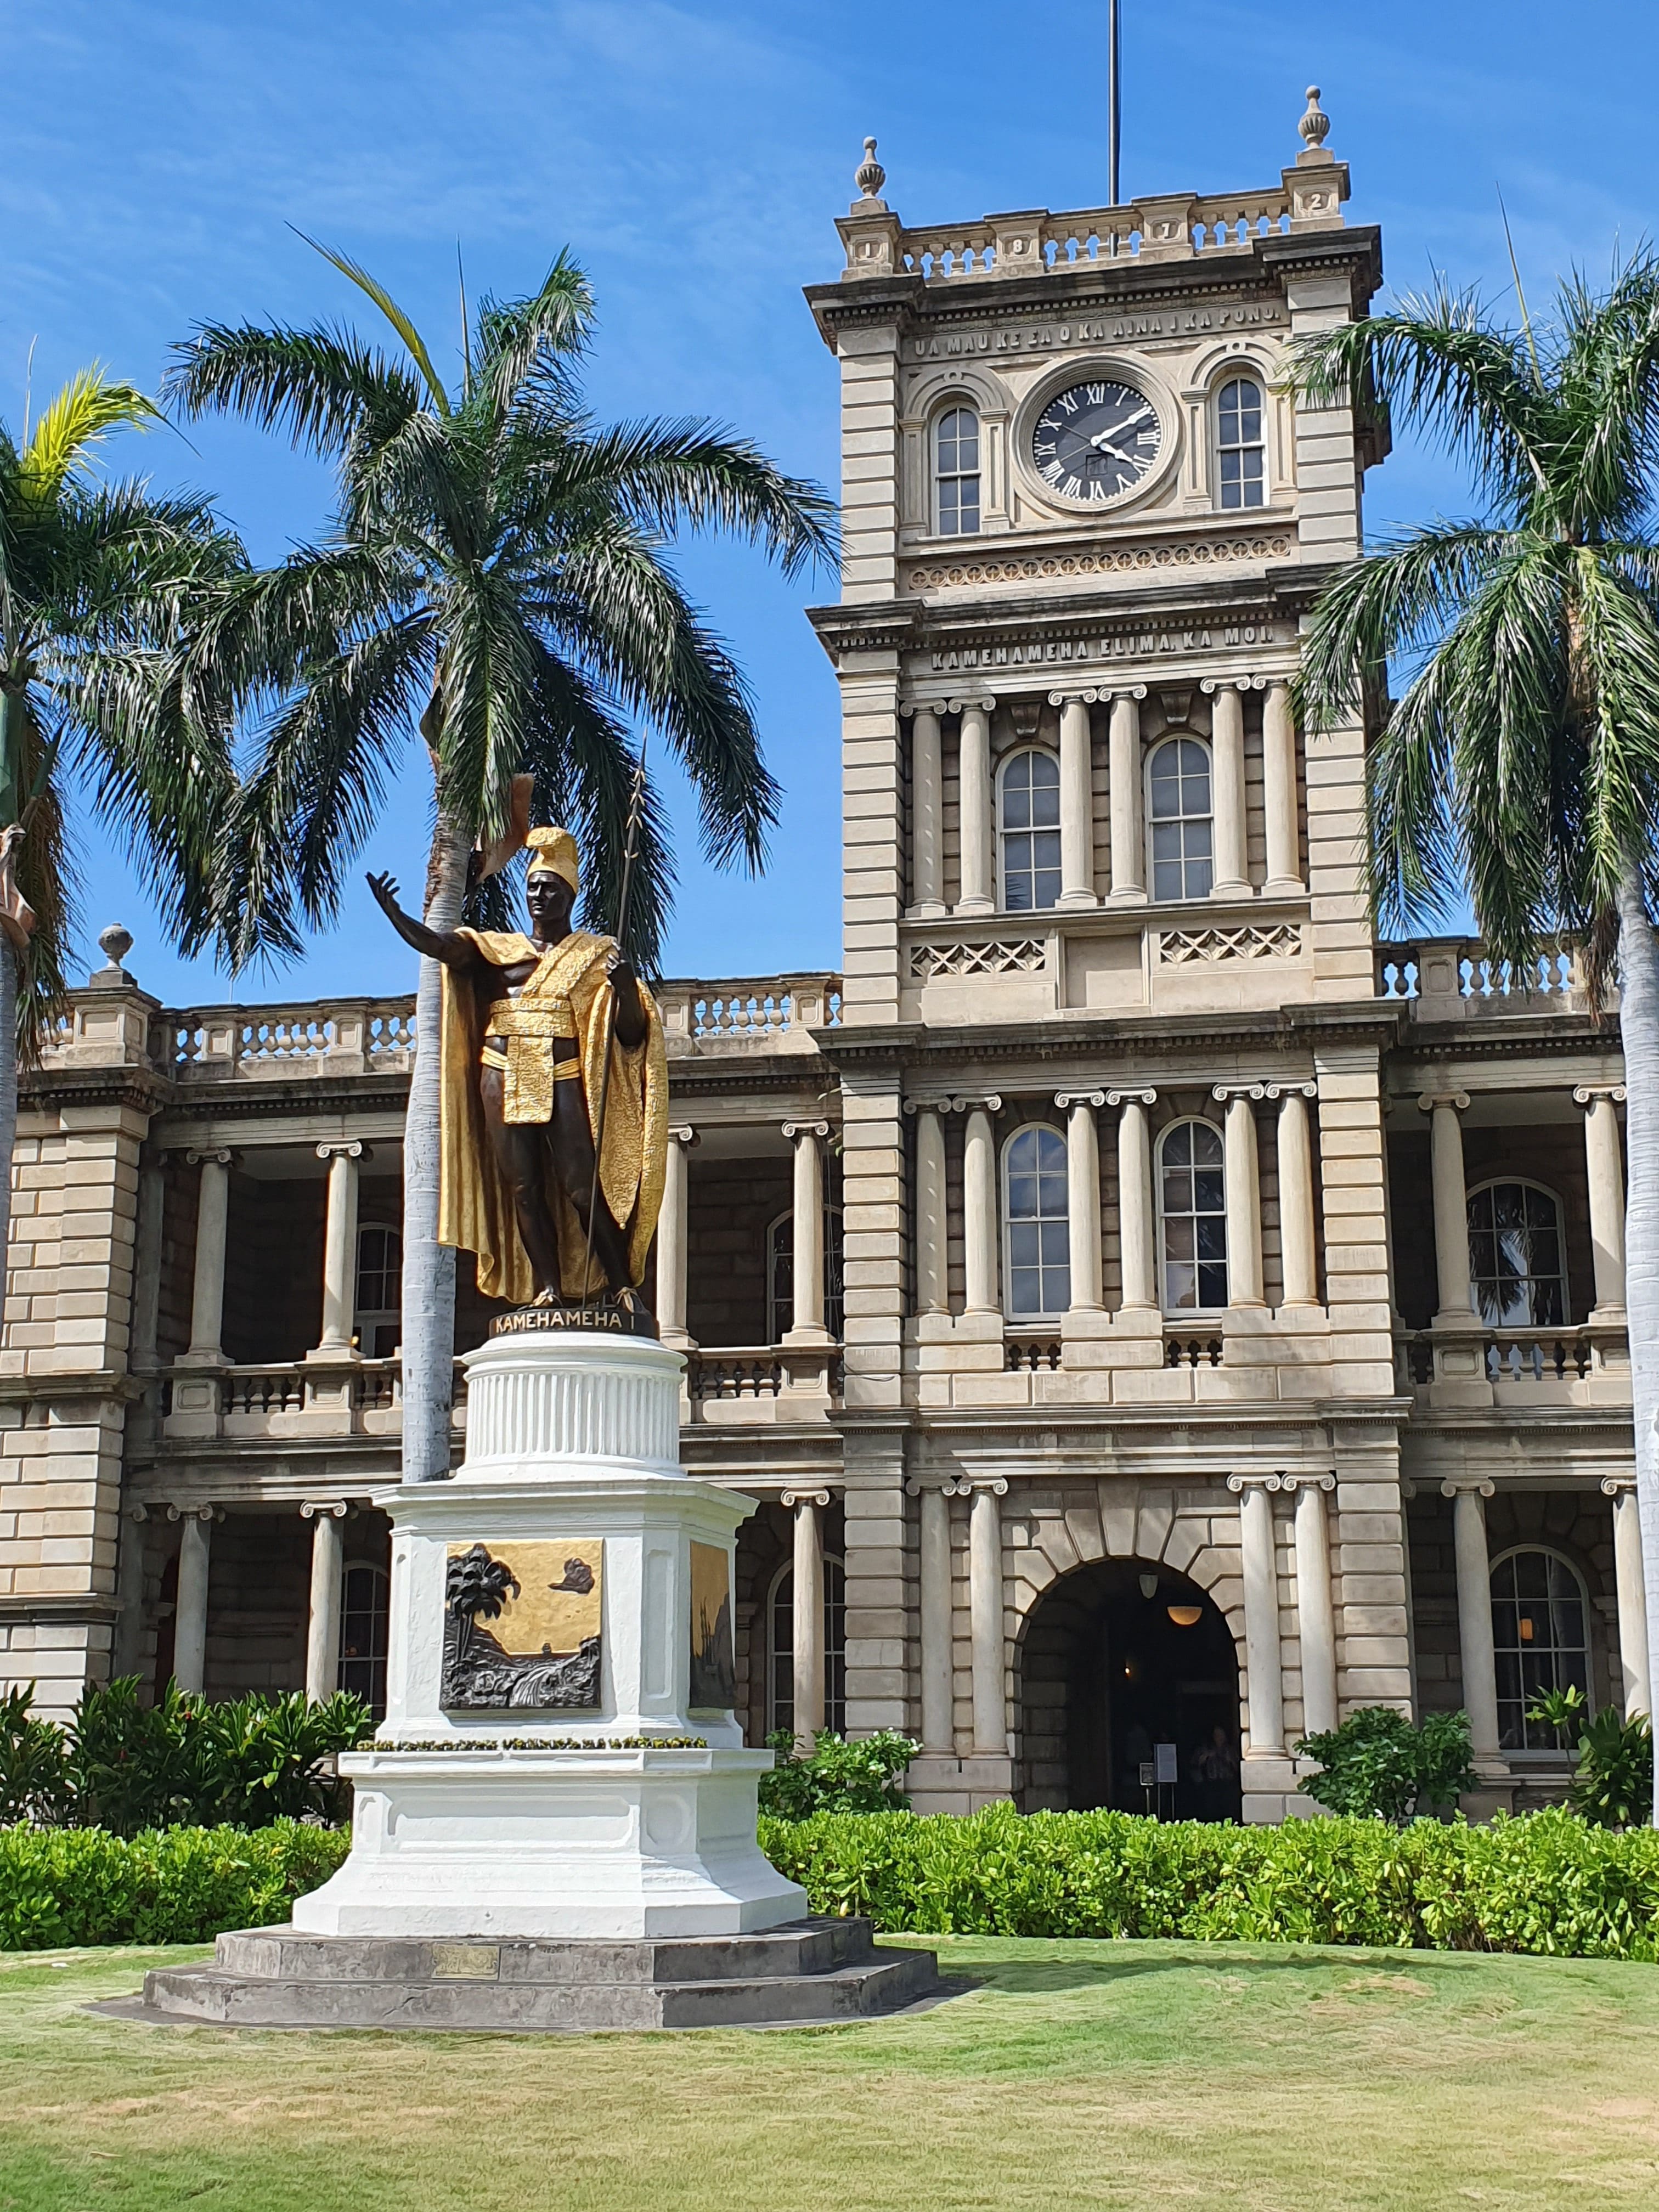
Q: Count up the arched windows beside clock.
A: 2